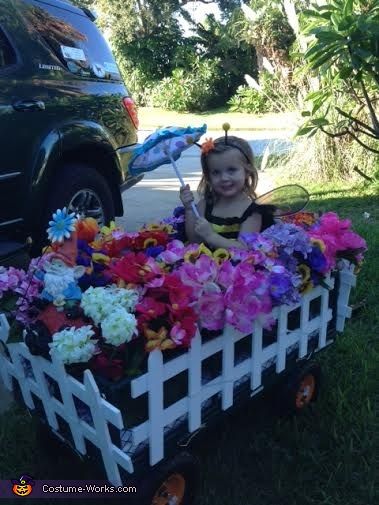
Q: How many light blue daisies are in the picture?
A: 1